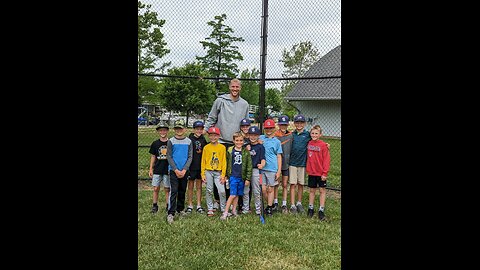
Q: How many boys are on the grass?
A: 11